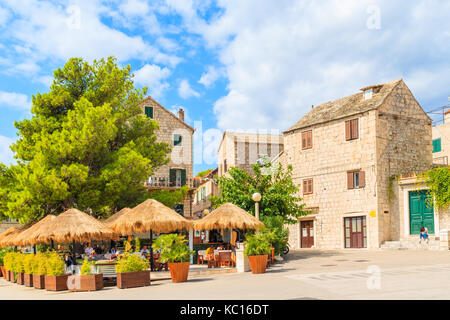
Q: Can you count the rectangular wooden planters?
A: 8